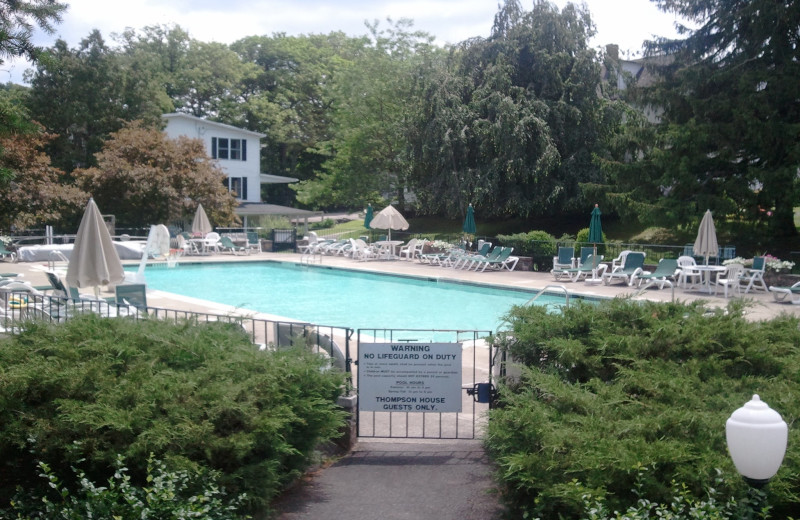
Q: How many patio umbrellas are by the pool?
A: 7